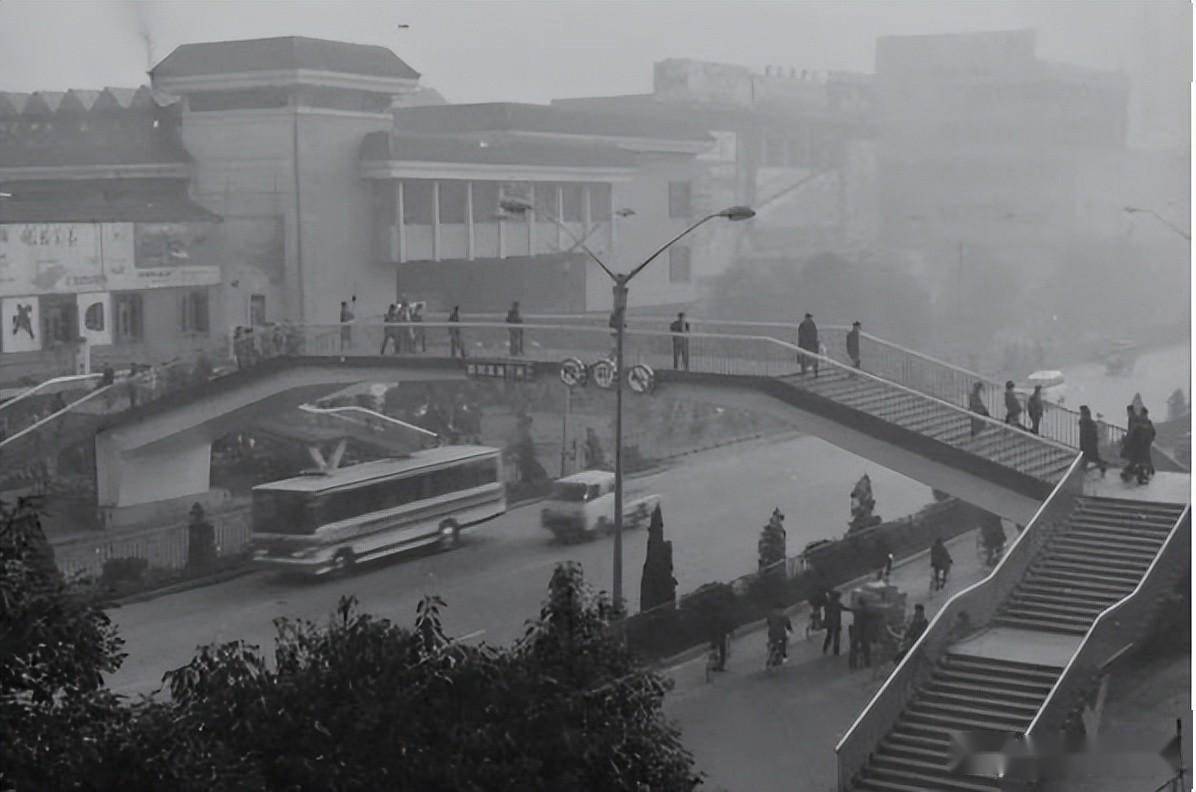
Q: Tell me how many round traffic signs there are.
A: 3